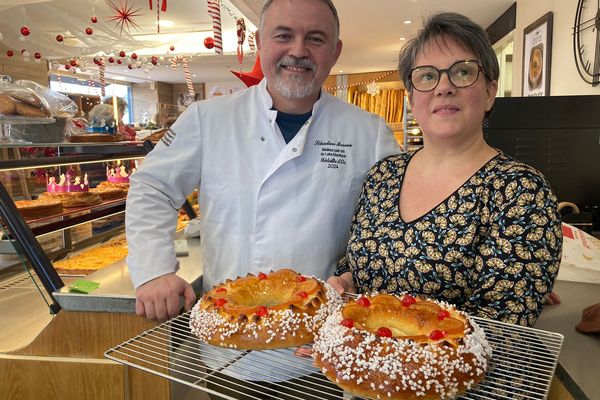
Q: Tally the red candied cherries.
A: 12